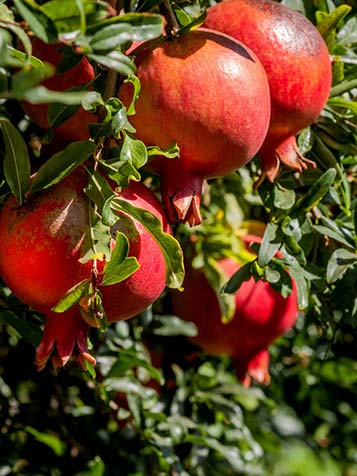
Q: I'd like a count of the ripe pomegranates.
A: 5